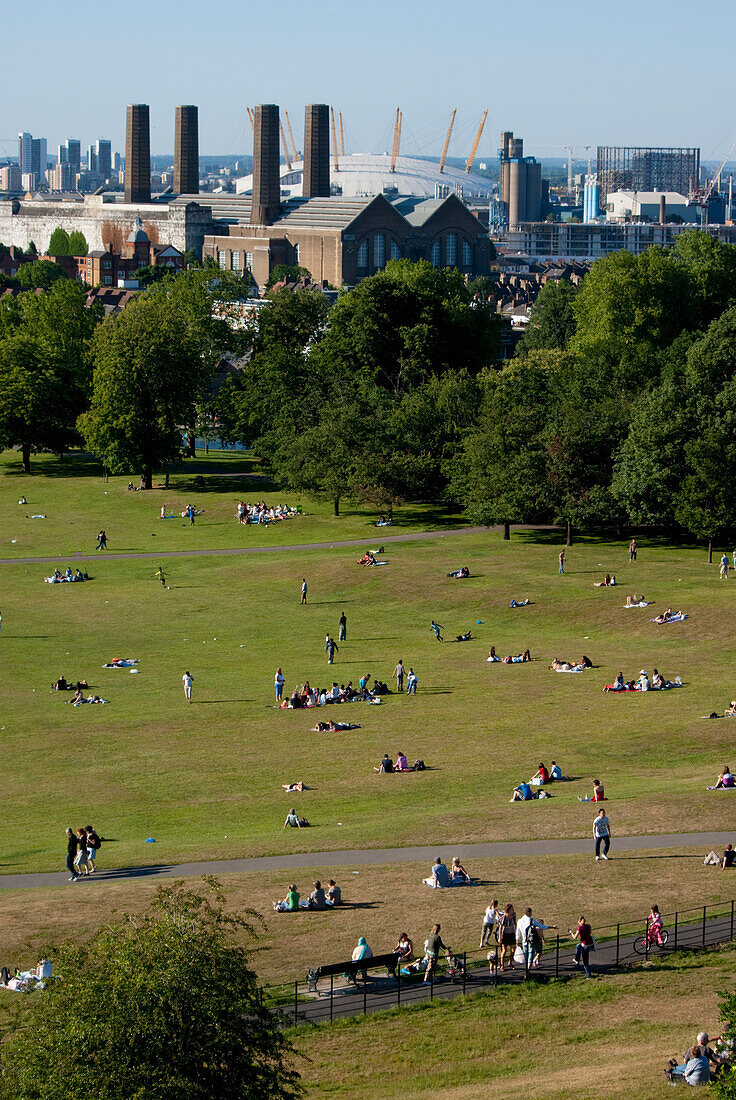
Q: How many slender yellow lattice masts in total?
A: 10